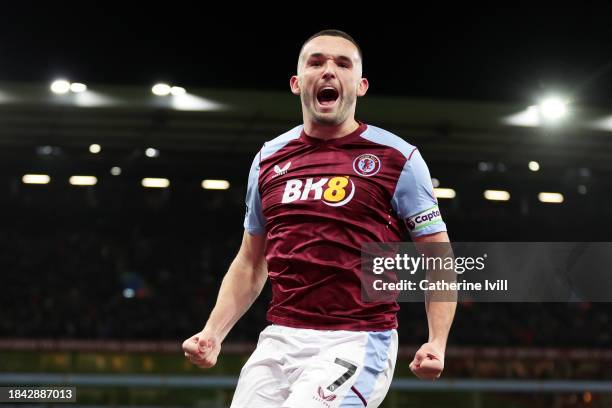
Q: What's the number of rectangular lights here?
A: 7